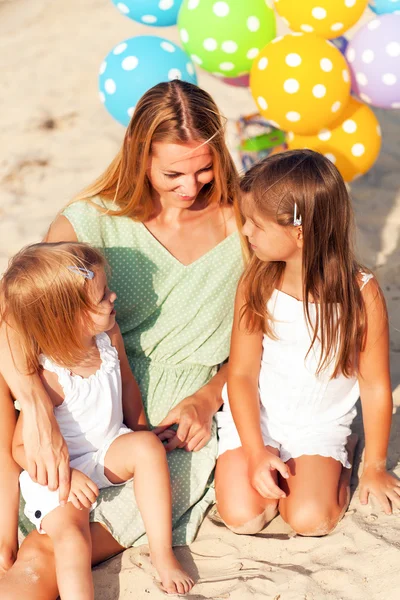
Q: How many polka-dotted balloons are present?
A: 8